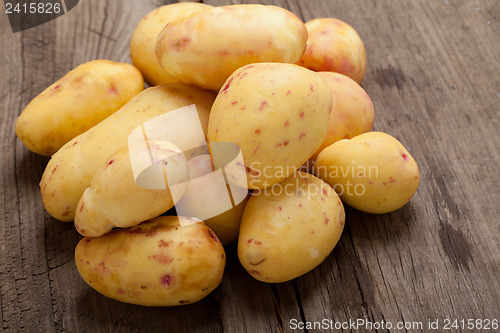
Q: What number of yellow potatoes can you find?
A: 12